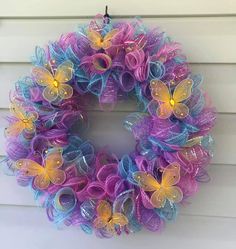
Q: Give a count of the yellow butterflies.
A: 7